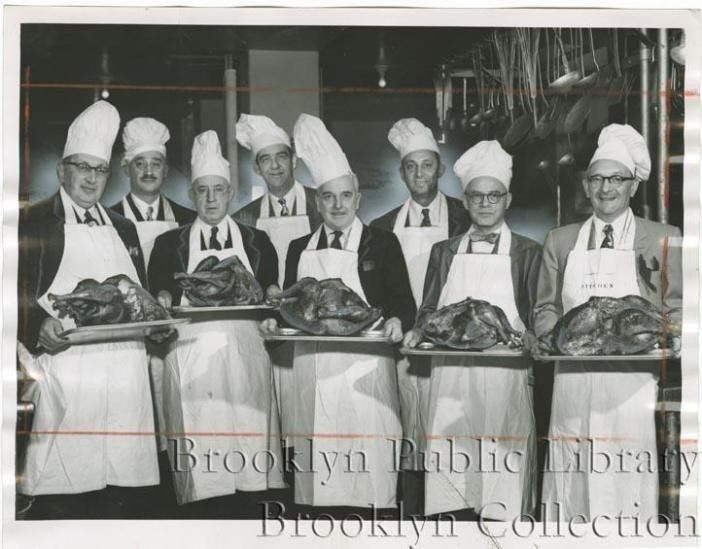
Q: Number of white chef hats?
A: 8